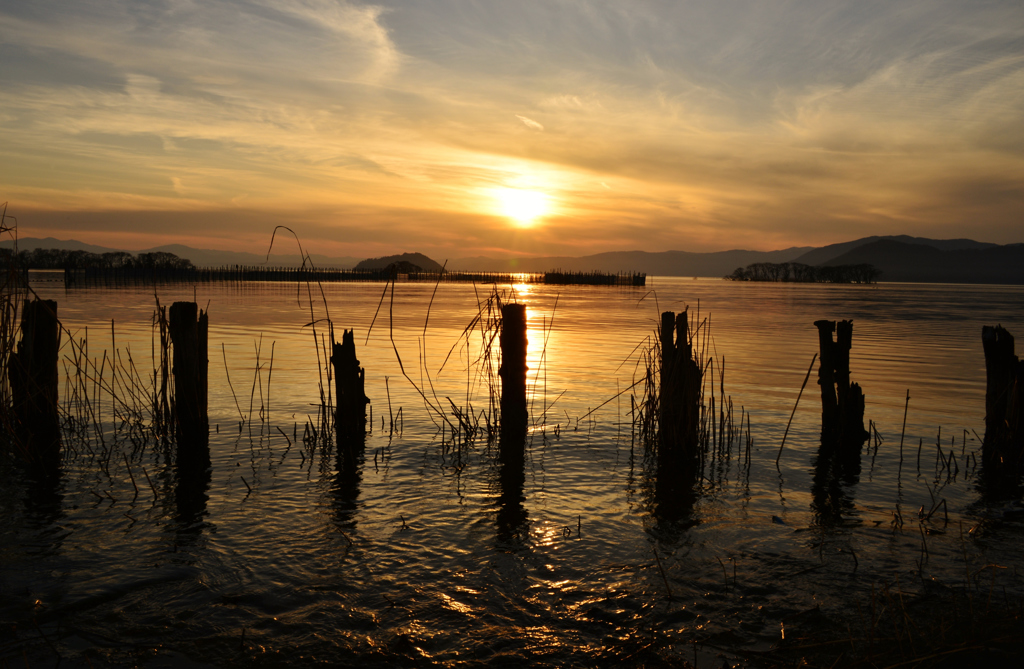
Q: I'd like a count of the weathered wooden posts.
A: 7